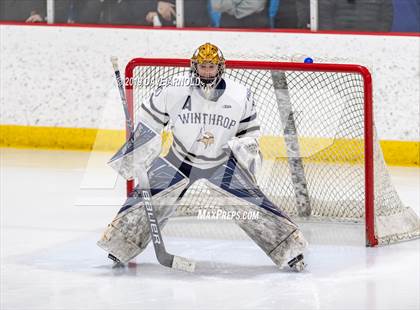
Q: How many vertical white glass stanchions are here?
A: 3